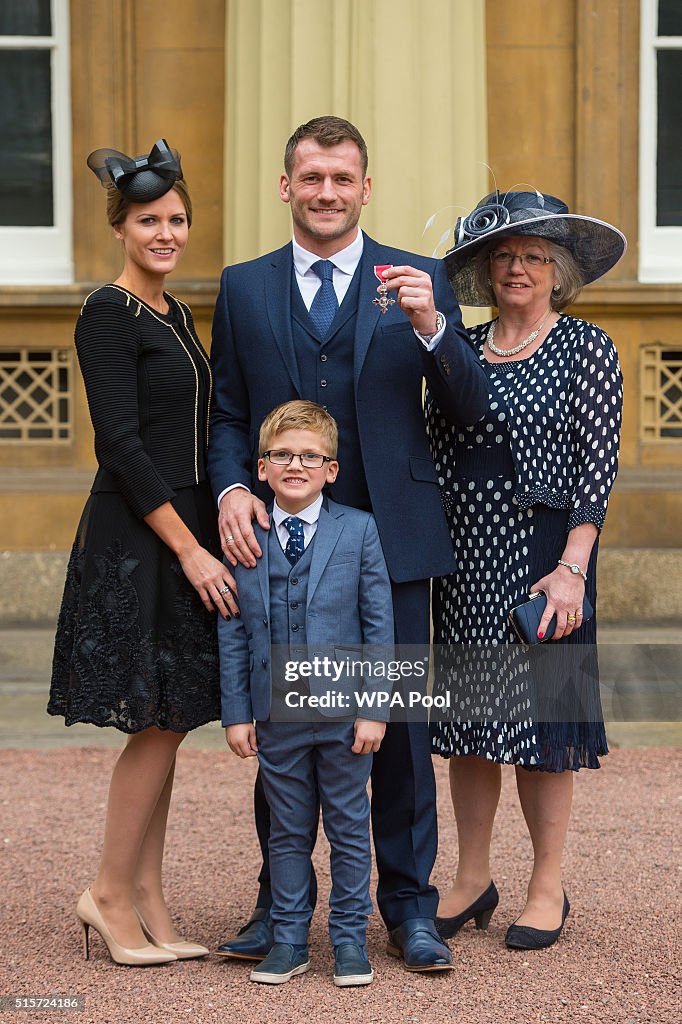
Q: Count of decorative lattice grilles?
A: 2